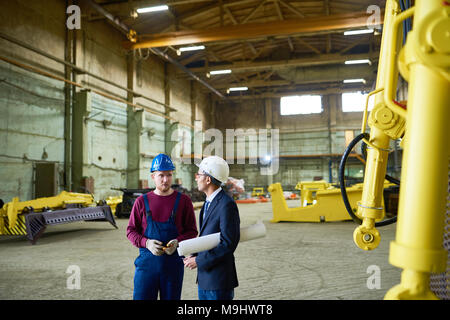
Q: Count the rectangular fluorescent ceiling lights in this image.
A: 7